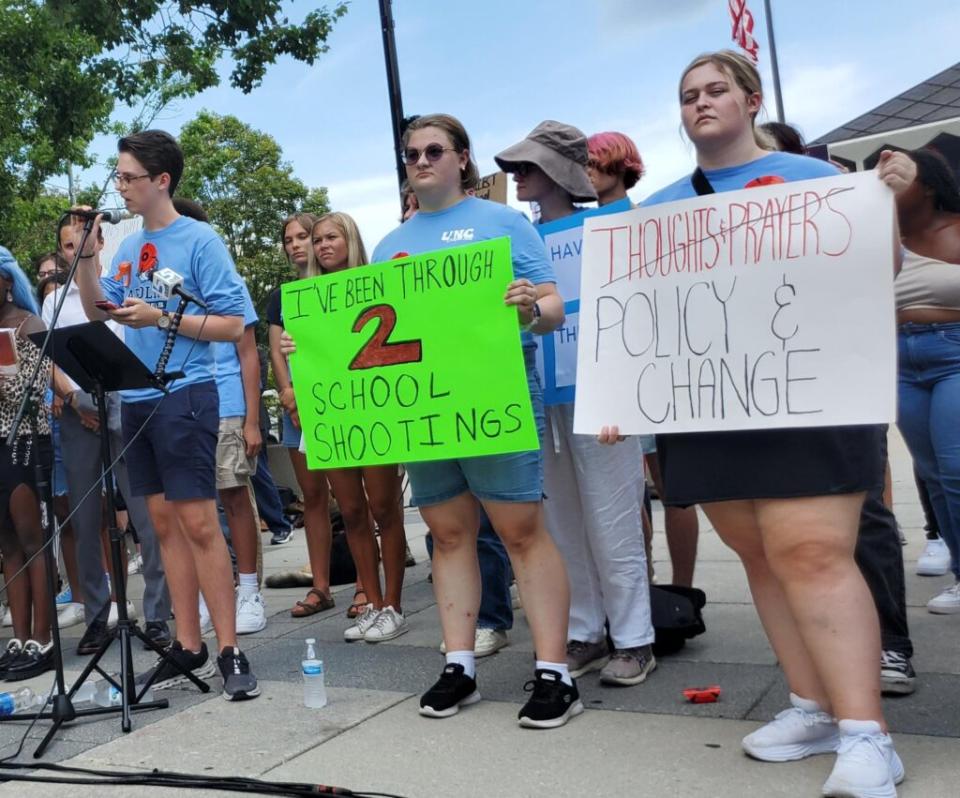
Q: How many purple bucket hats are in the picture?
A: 0